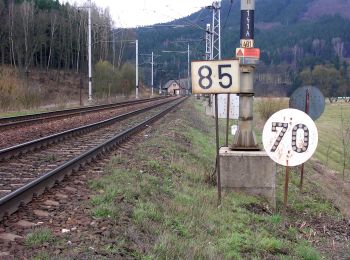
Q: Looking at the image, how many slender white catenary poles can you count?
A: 4